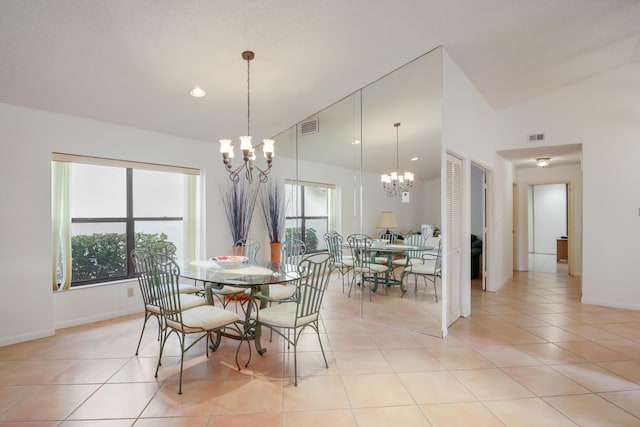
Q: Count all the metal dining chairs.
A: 6